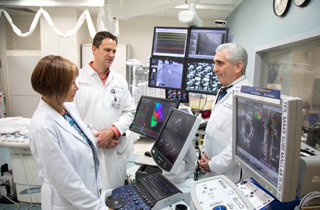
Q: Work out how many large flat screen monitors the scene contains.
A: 7